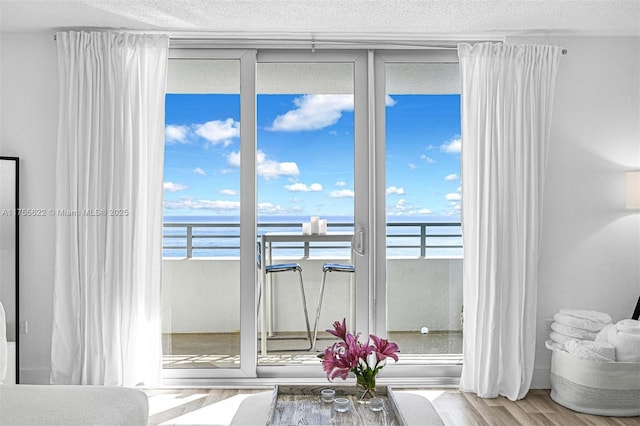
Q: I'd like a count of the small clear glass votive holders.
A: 3